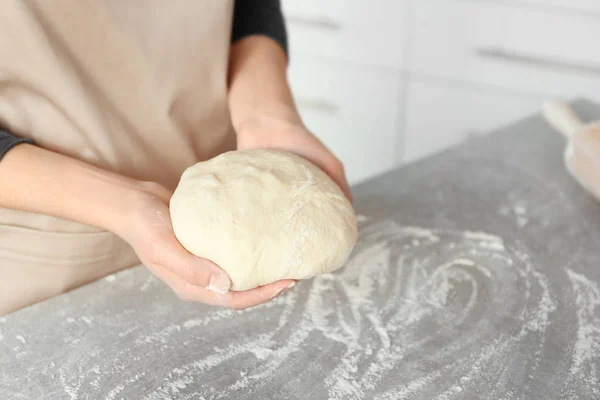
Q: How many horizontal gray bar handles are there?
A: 3